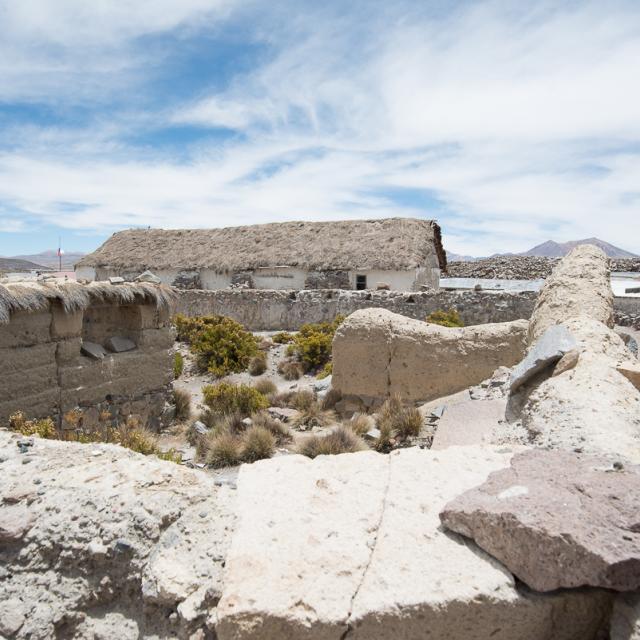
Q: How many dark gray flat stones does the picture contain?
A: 2